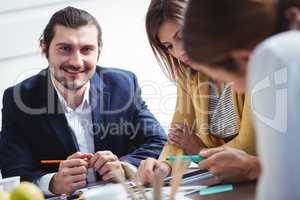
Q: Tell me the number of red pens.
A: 1